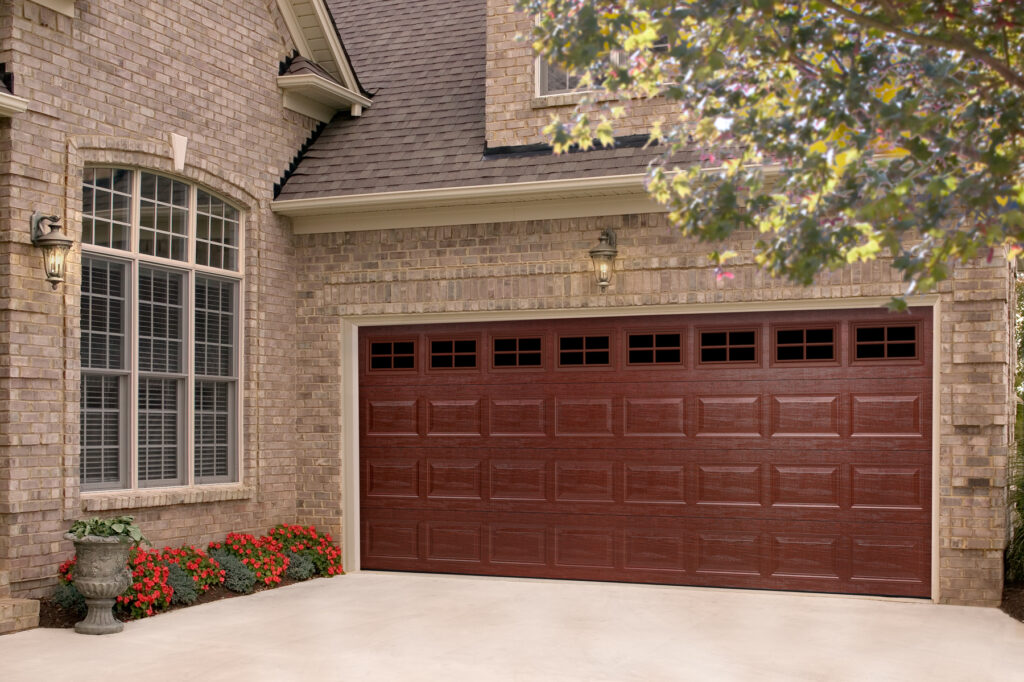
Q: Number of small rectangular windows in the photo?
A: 8